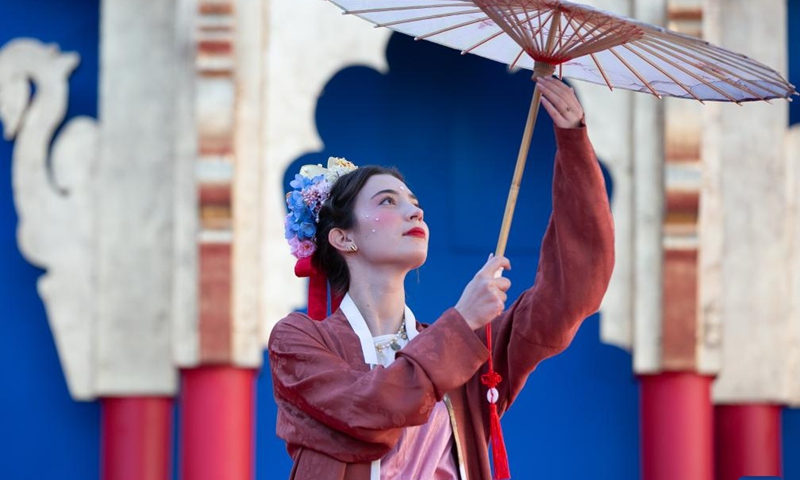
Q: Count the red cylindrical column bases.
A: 4